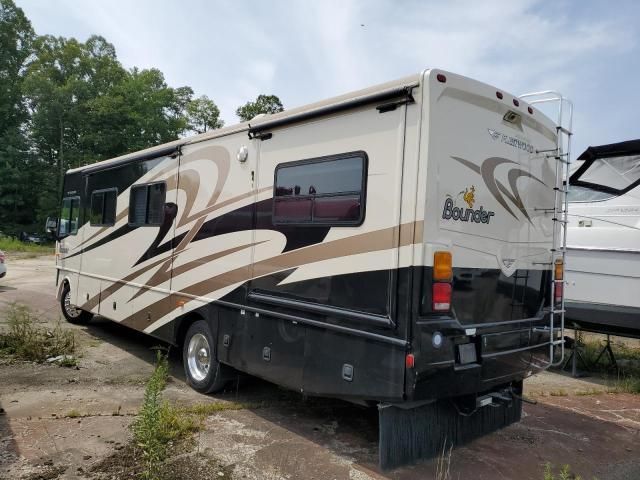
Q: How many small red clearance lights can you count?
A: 4